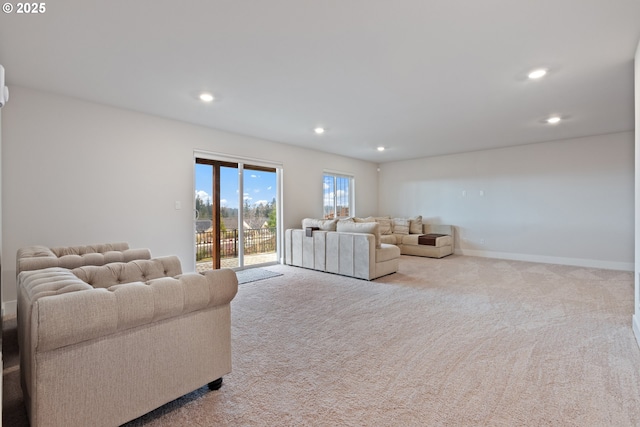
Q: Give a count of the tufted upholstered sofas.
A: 2